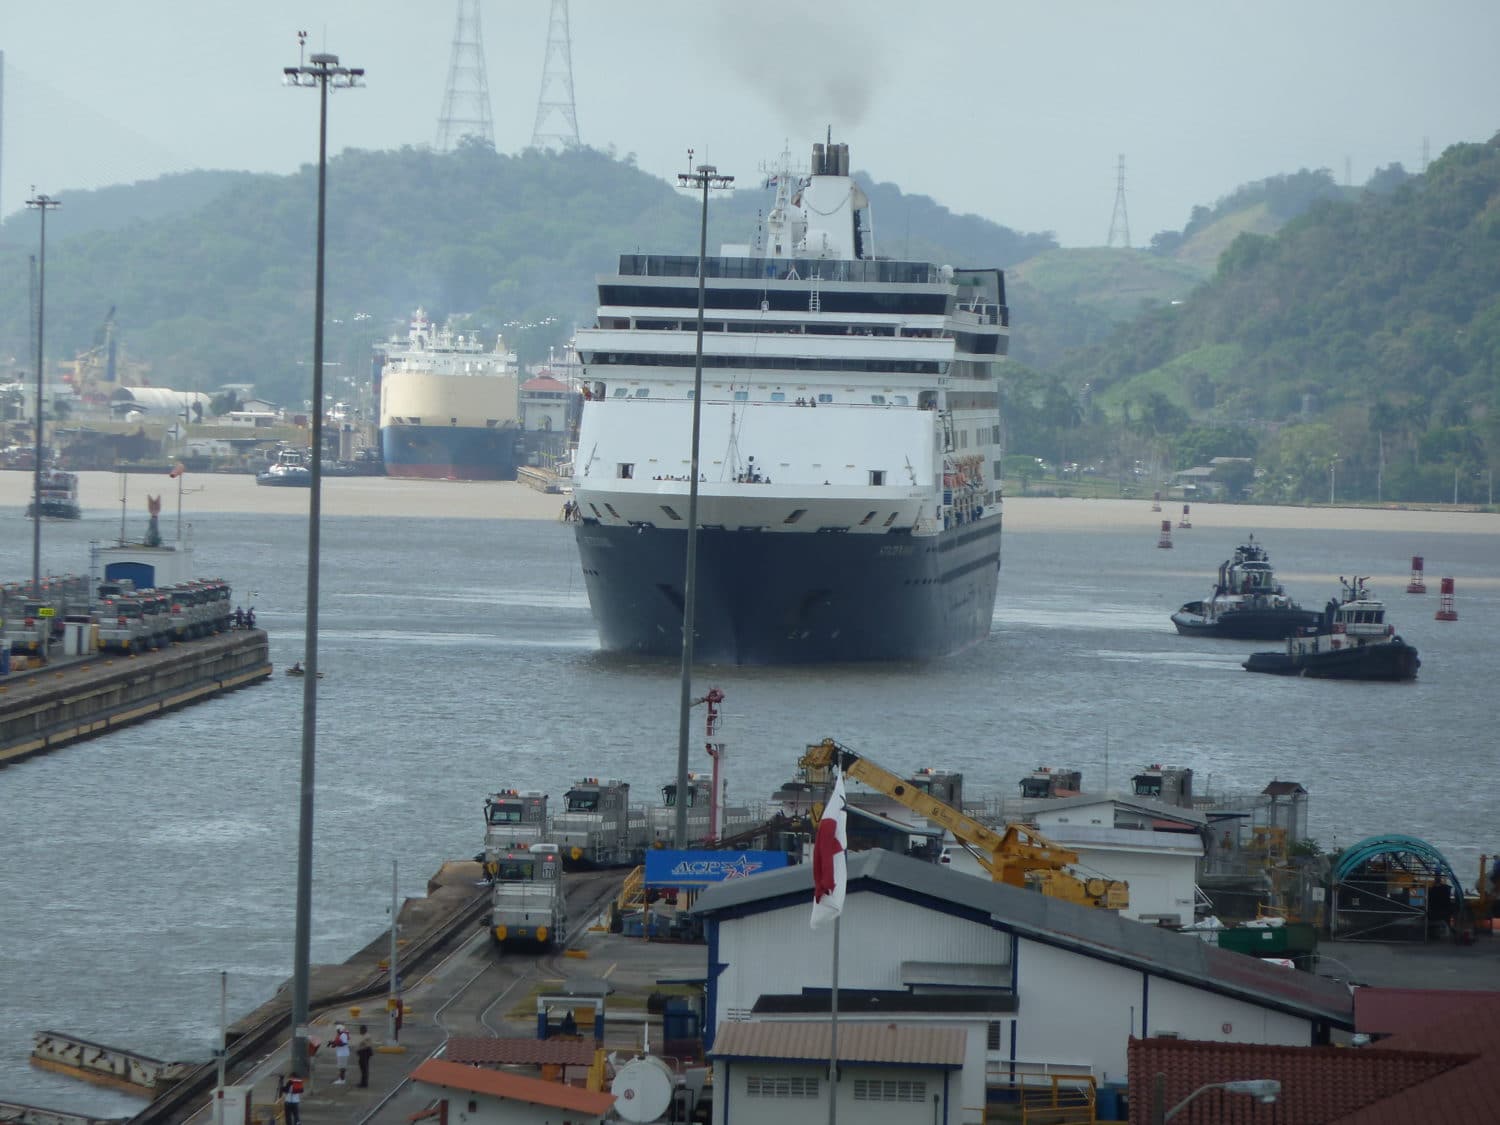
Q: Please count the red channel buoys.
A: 5